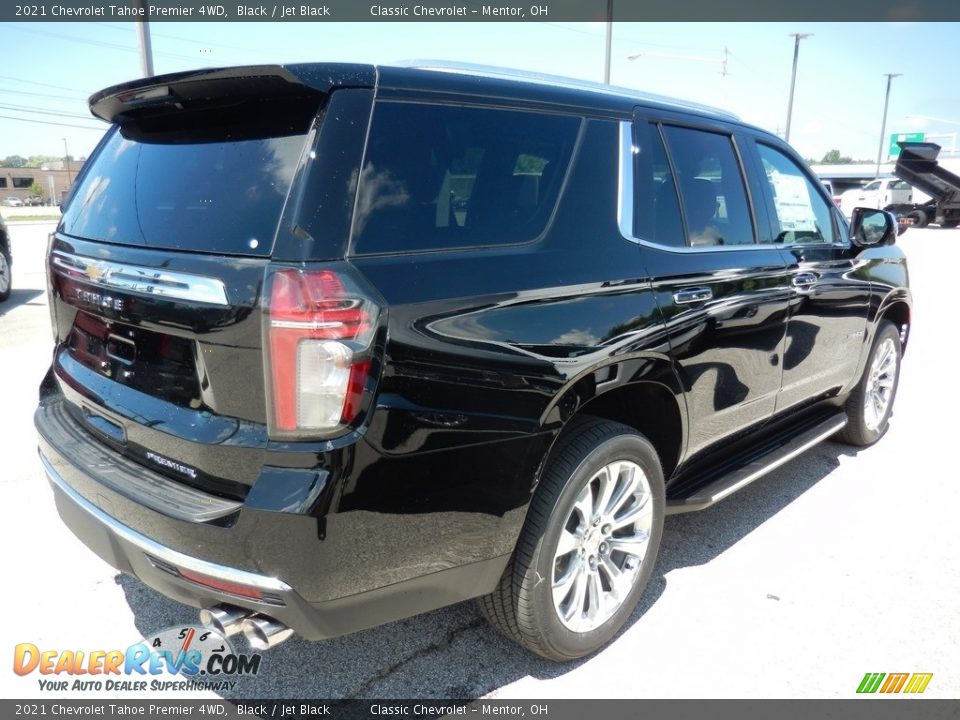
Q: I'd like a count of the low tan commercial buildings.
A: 1